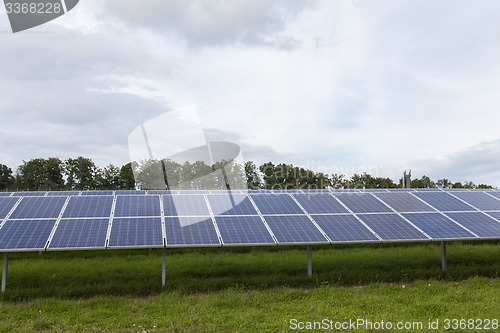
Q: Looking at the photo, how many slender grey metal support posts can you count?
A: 4